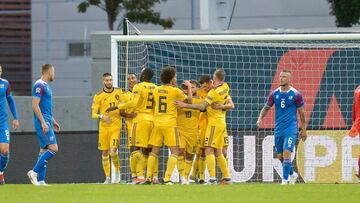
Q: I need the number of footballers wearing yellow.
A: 8